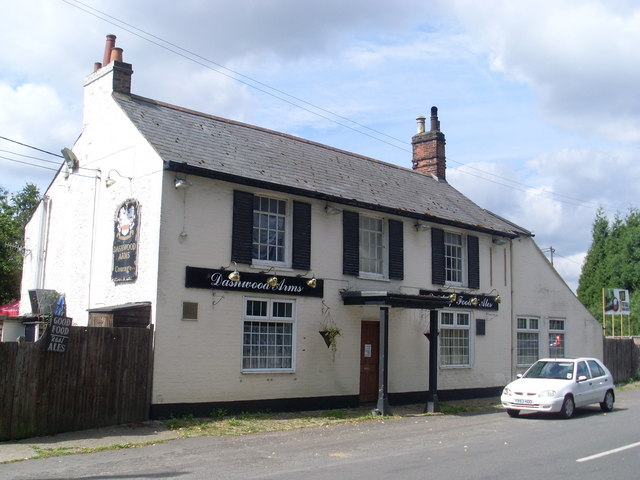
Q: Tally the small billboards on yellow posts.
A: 1